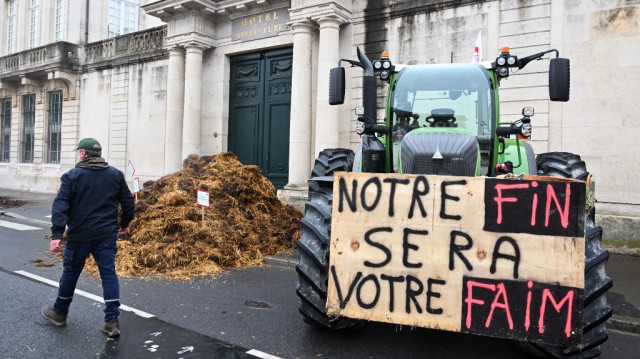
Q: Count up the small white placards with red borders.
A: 3